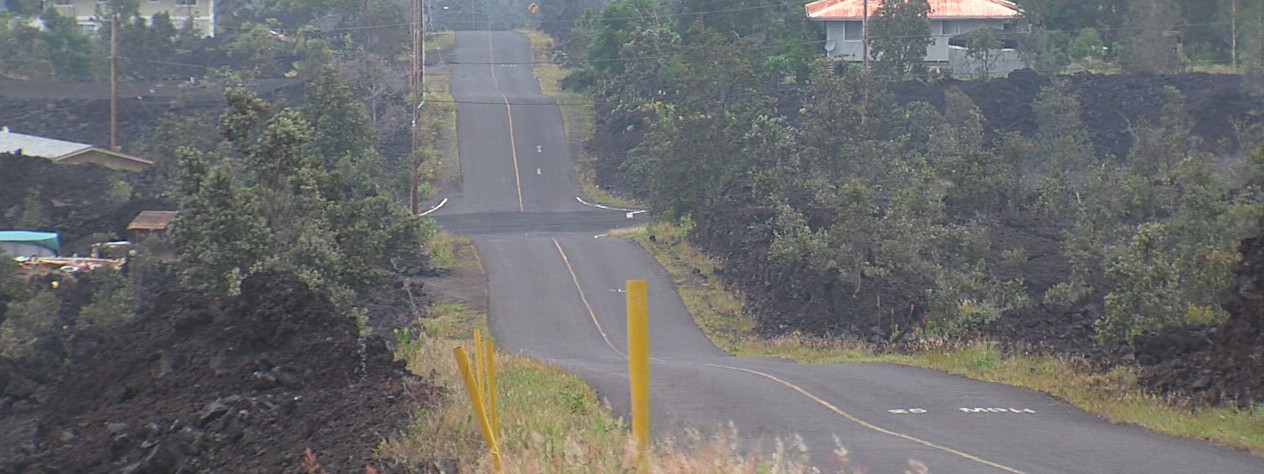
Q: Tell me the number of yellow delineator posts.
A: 4